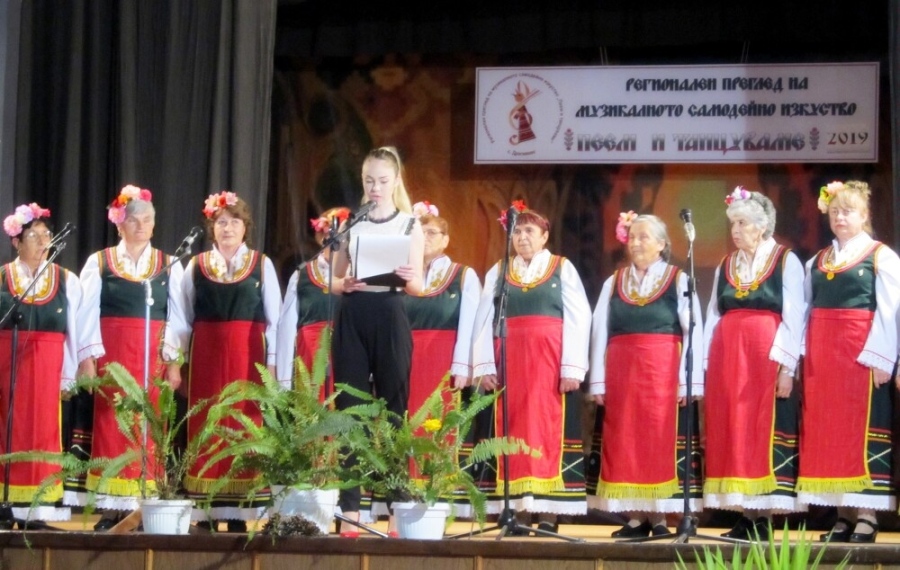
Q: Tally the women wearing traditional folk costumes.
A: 9